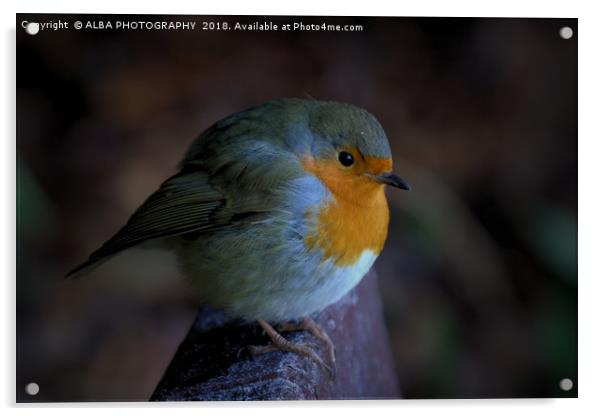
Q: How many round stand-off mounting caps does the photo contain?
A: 4